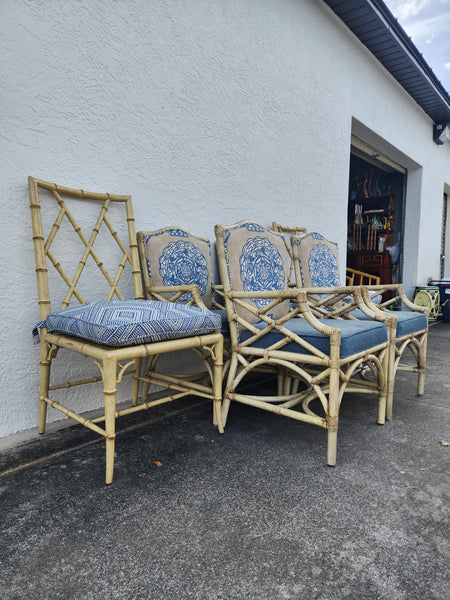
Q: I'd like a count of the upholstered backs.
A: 3